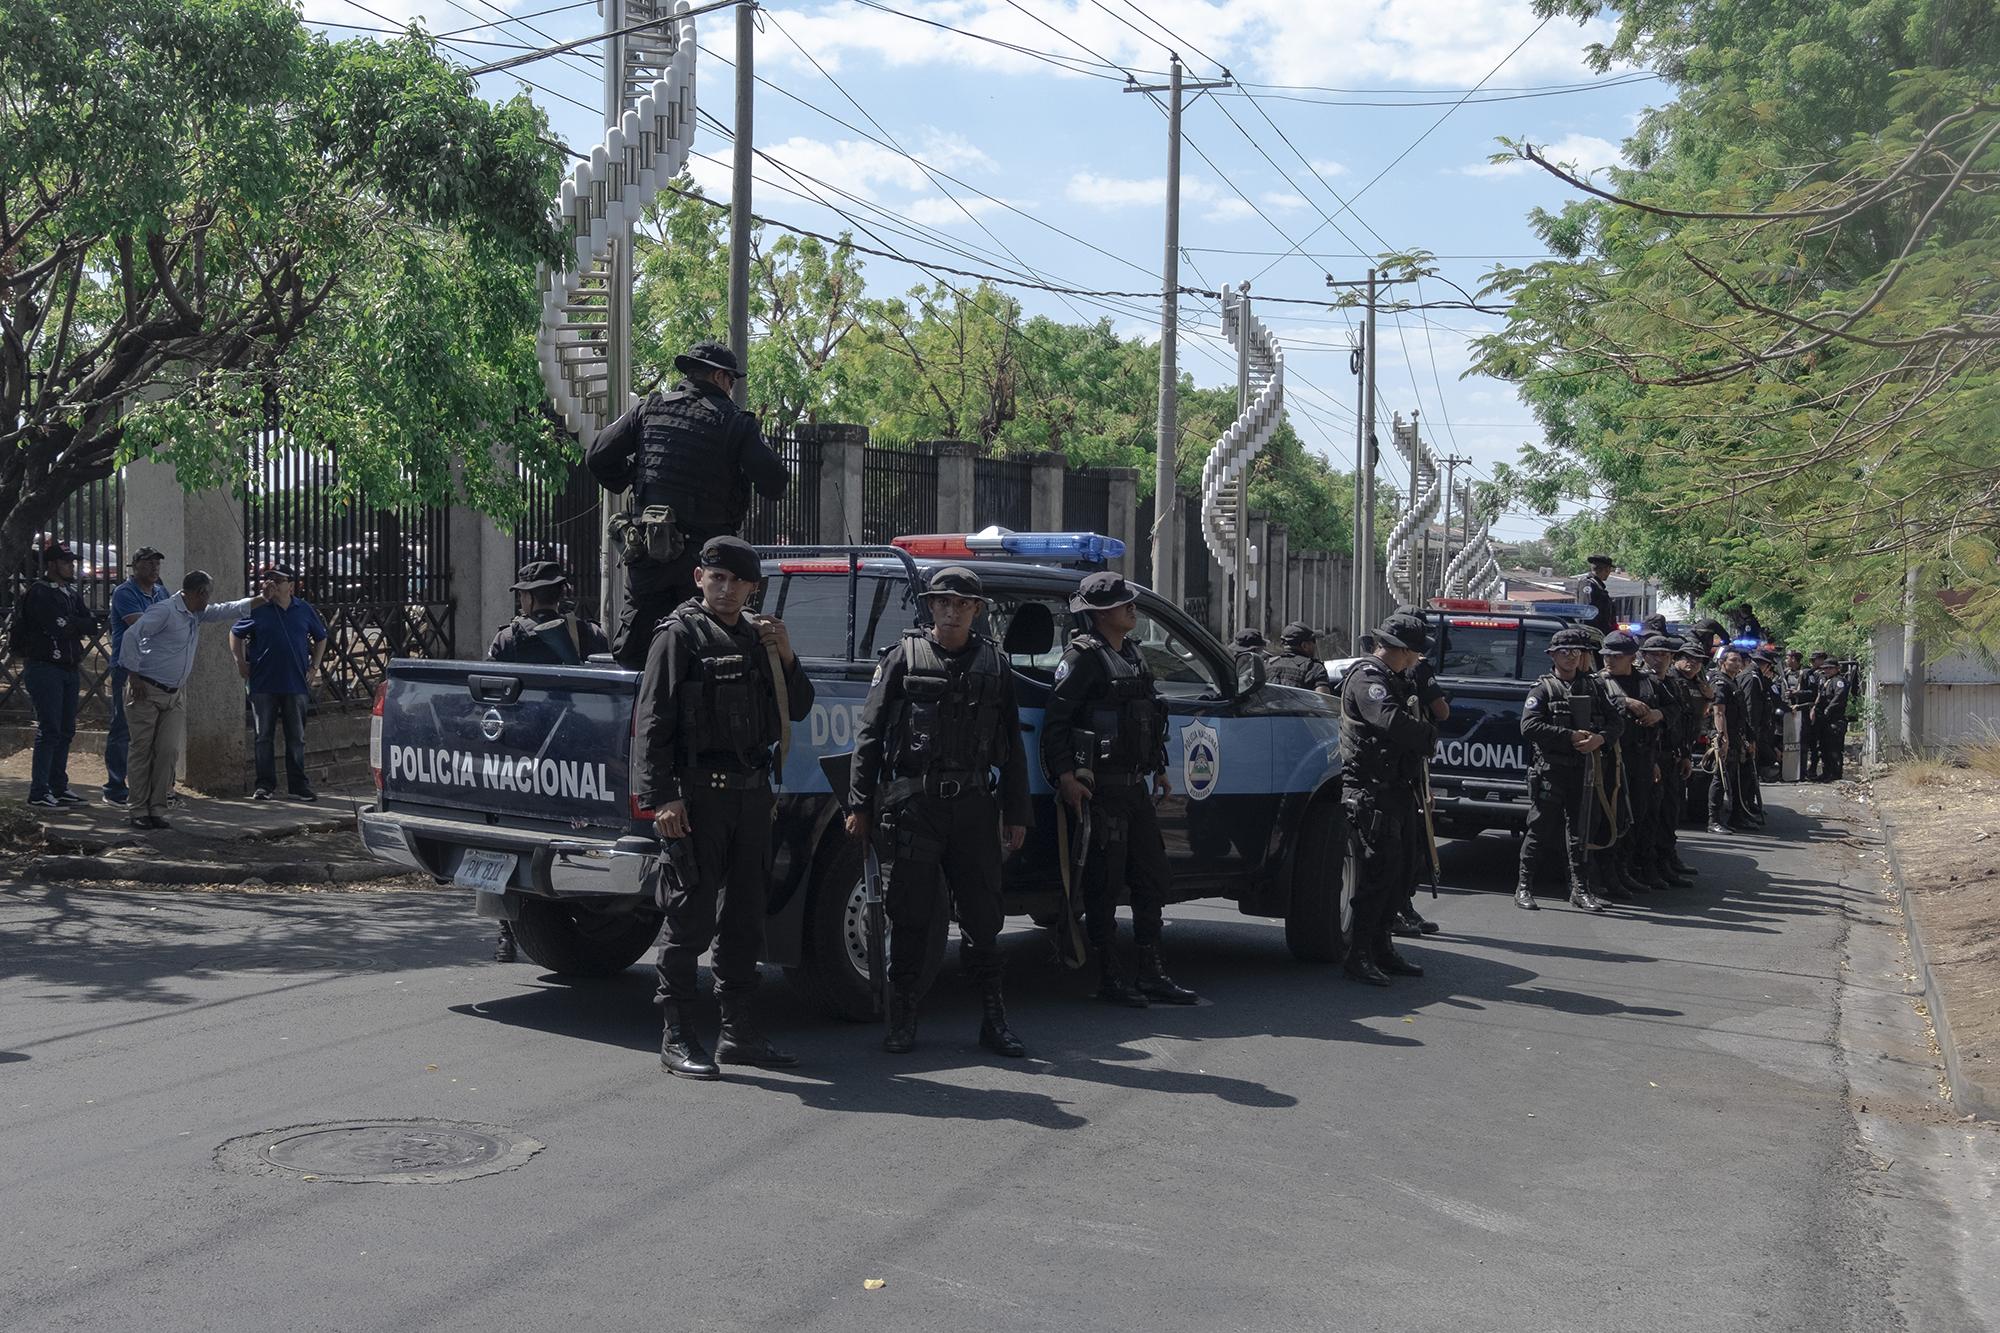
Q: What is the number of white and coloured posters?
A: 0